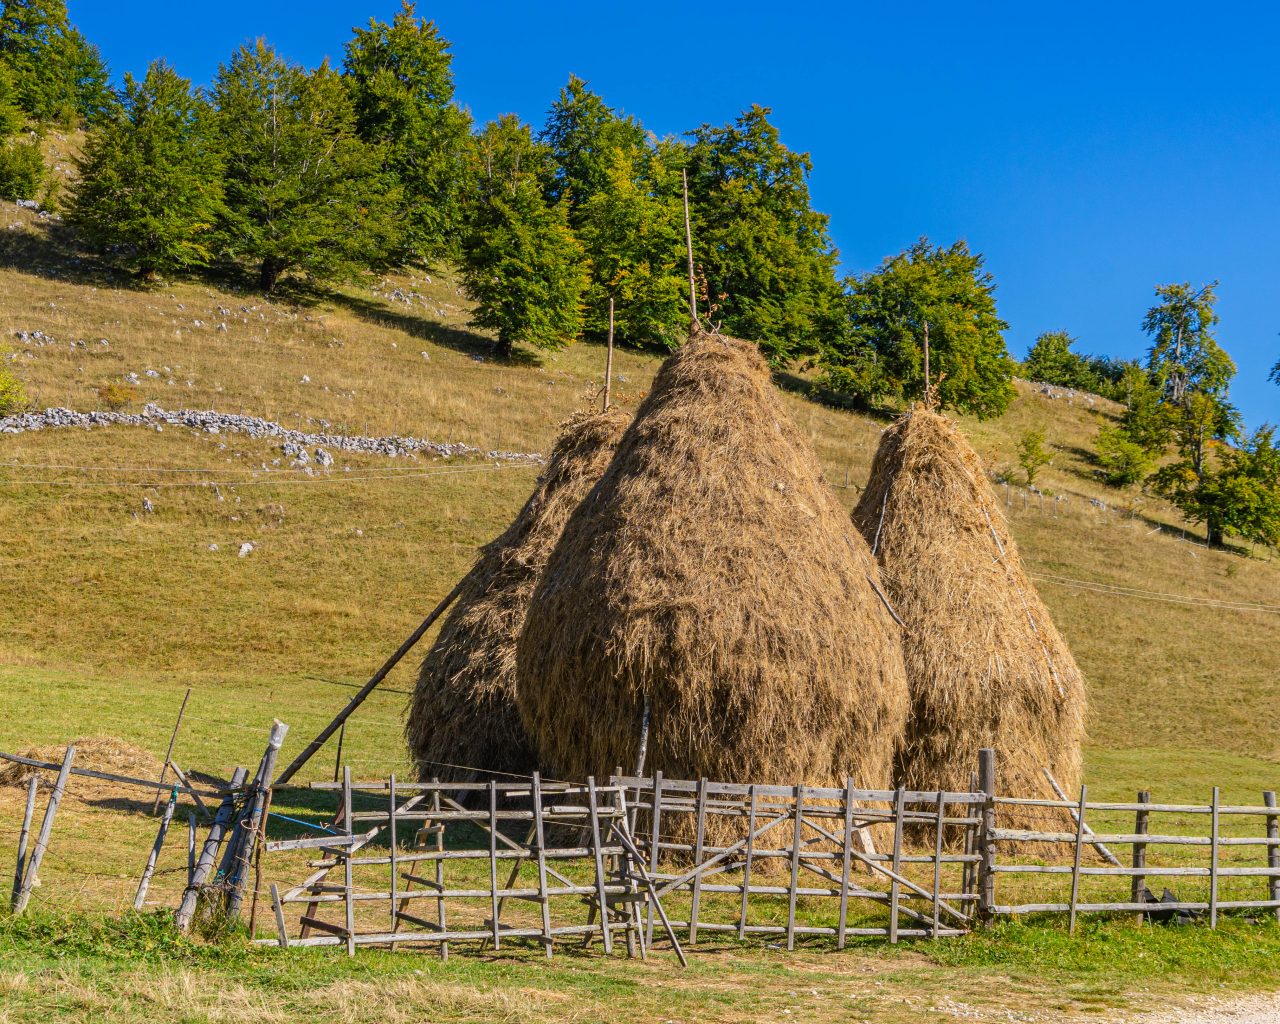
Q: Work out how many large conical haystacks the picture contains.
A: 3